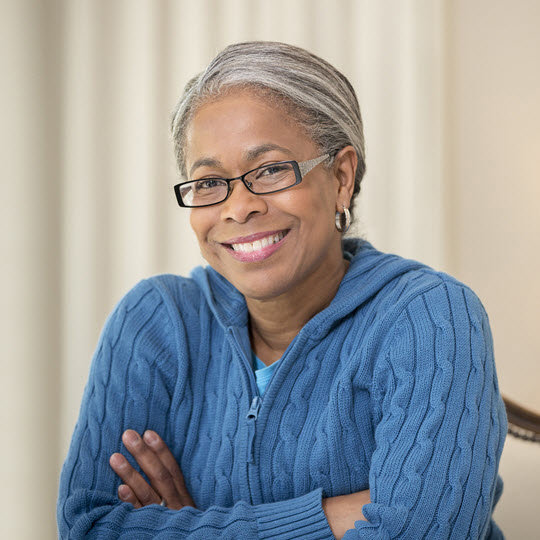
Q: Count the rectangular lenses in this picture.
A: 2